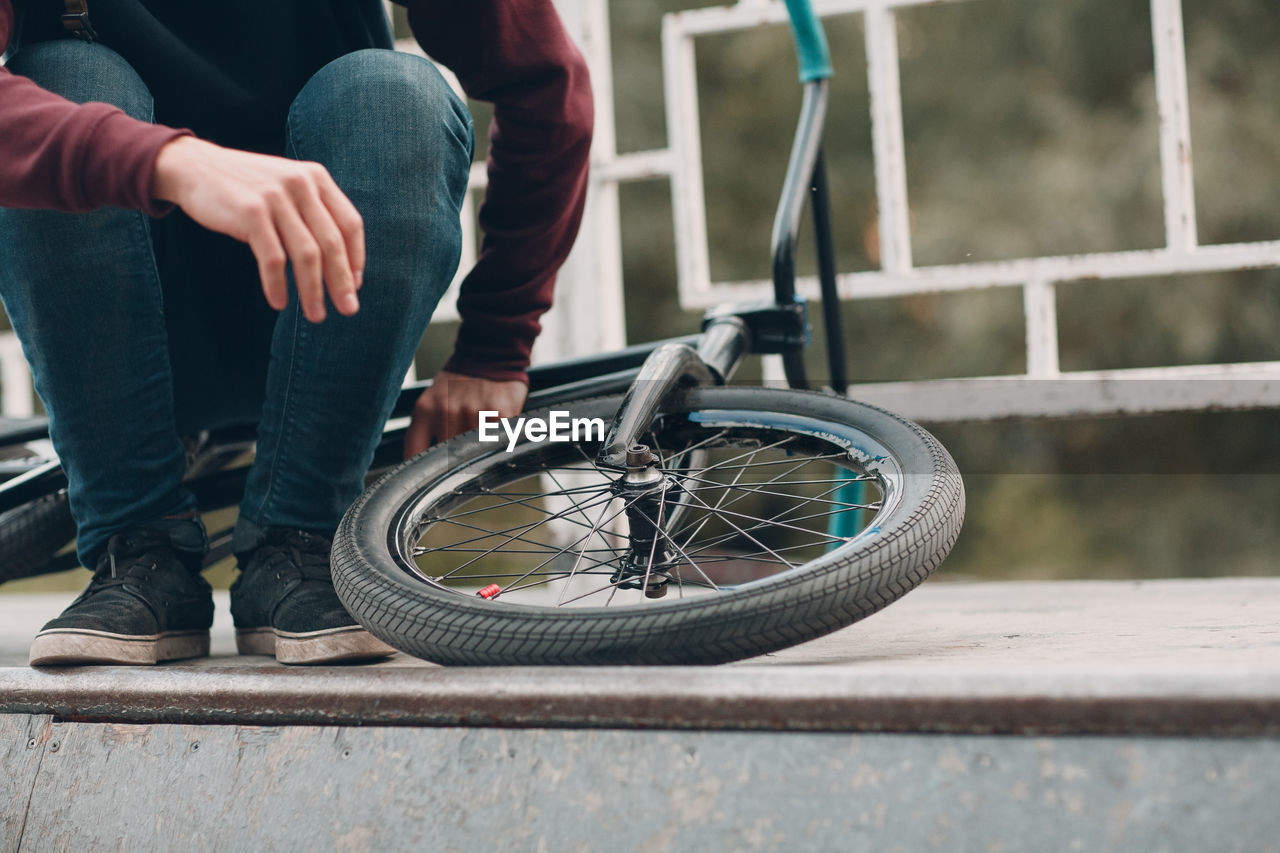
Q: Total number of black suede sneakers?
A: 2